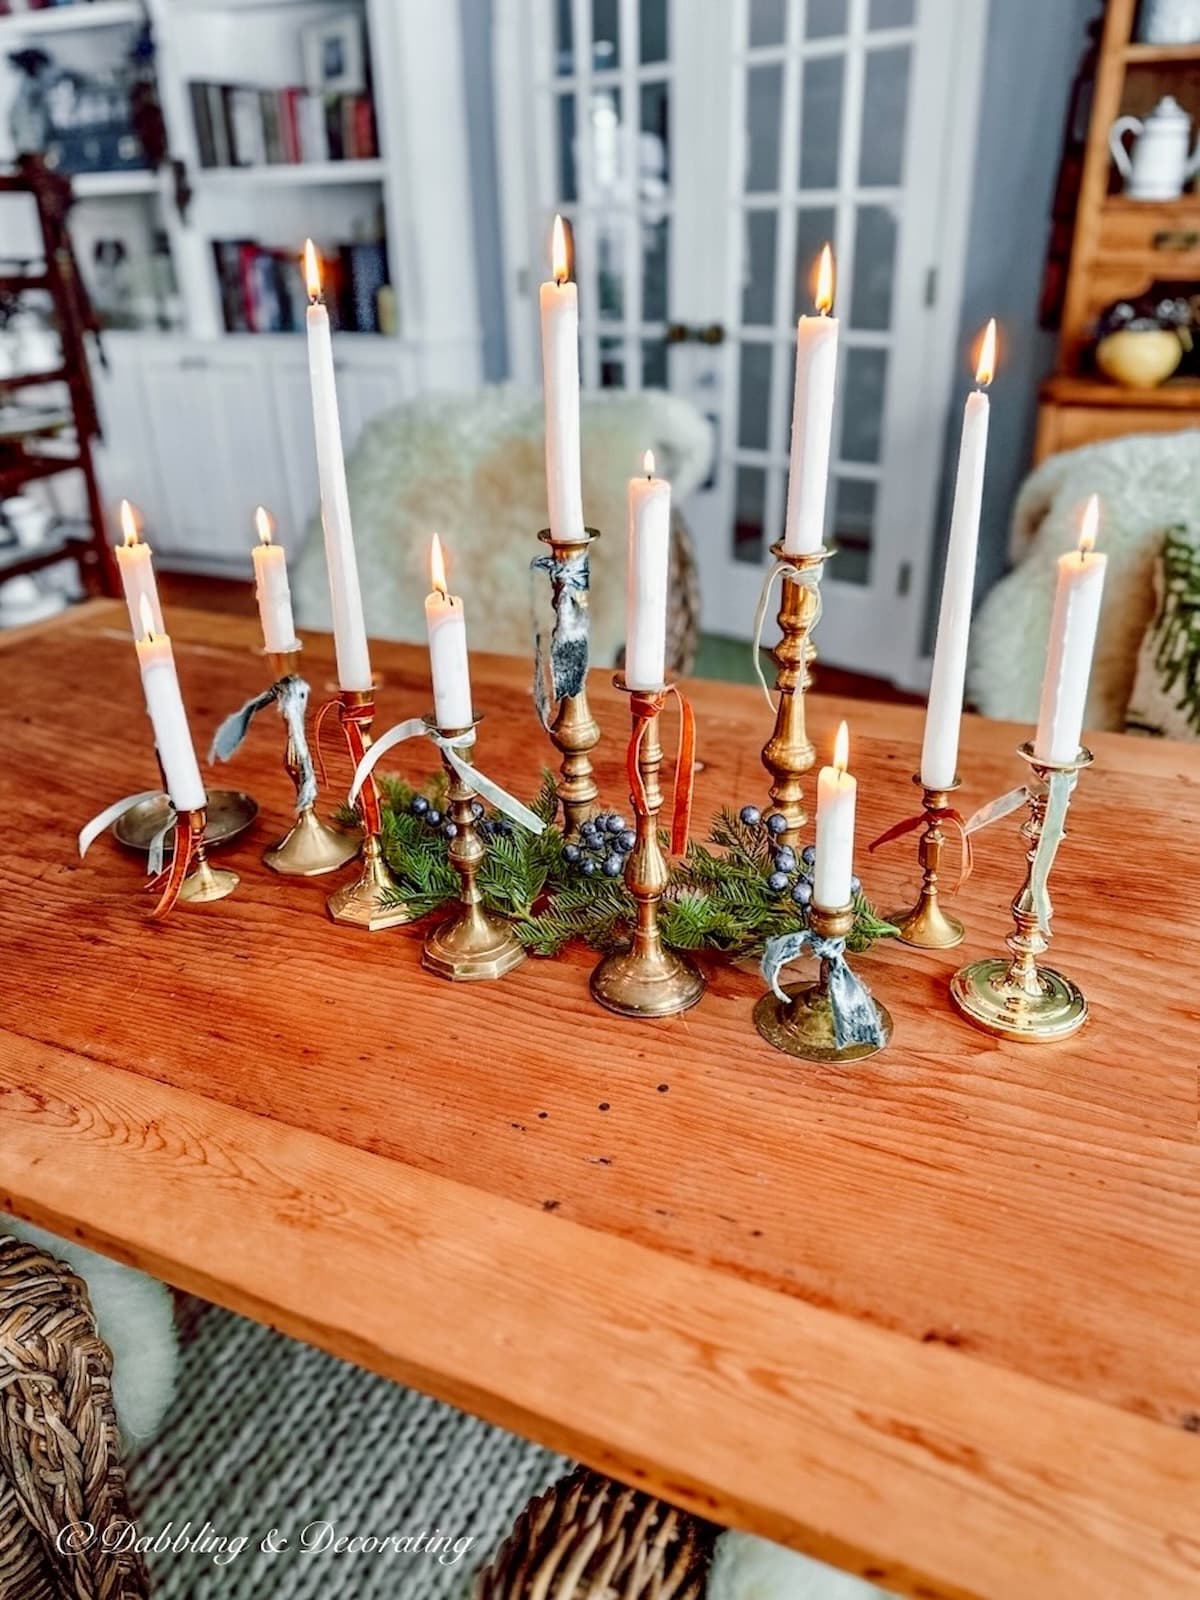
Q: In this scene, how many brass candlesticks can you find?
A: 11